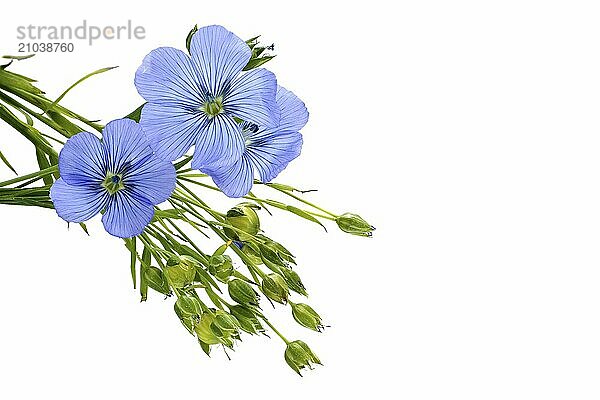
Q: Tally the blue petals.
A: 13